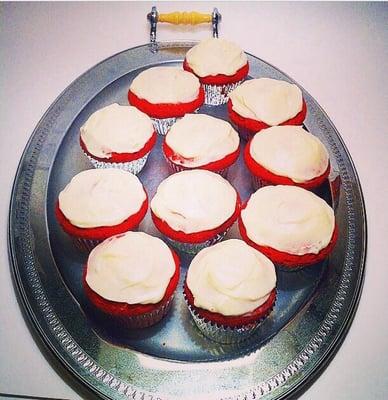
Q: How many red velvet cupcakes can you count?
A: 11